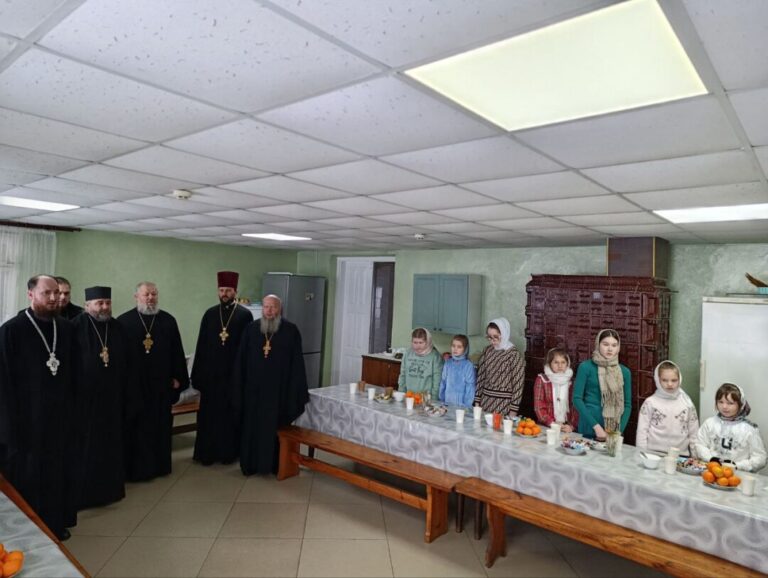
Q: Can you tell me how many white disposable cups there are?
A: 12